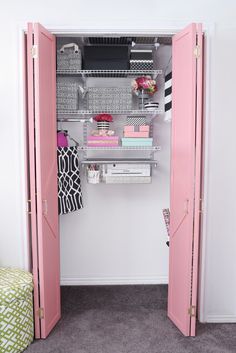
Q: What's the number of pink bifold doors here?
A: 2